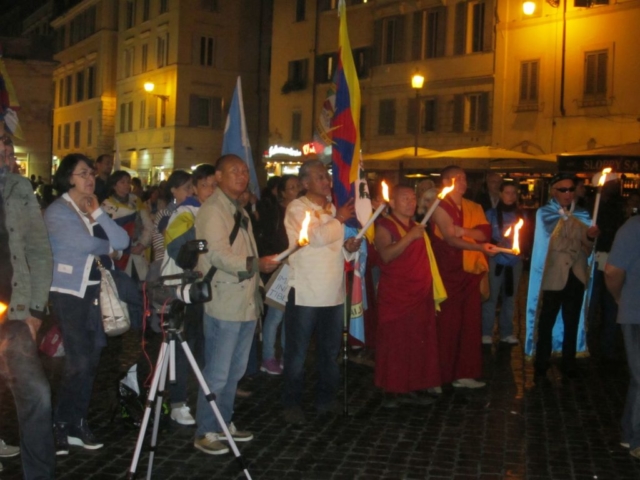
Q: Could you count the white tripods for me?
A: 1